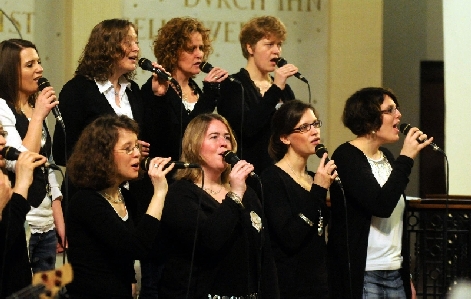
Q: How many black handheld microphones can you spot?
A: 9